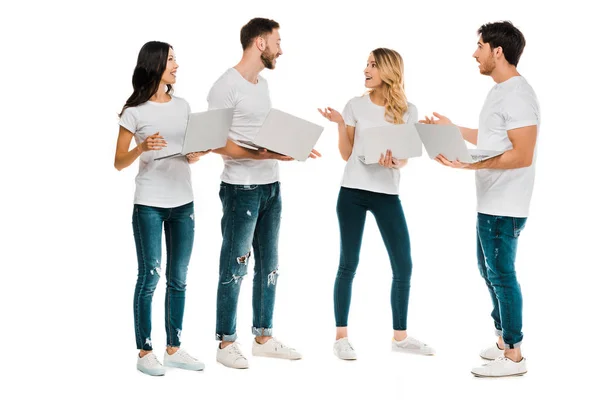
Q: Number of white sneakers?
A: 8